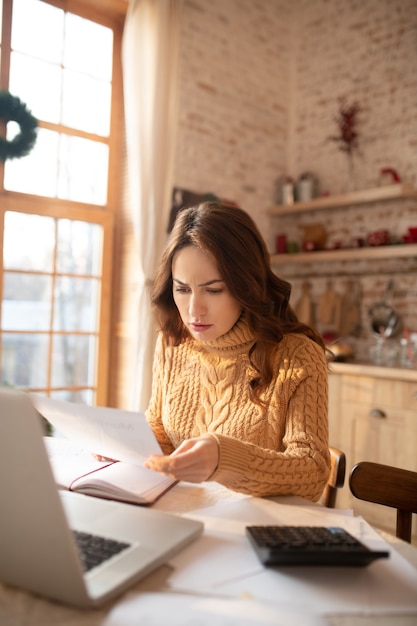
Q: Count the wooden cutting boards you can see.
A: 3